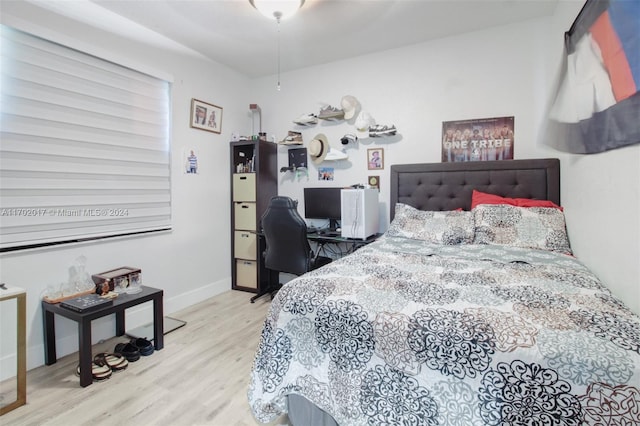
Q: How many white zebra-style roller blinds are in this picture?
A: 1